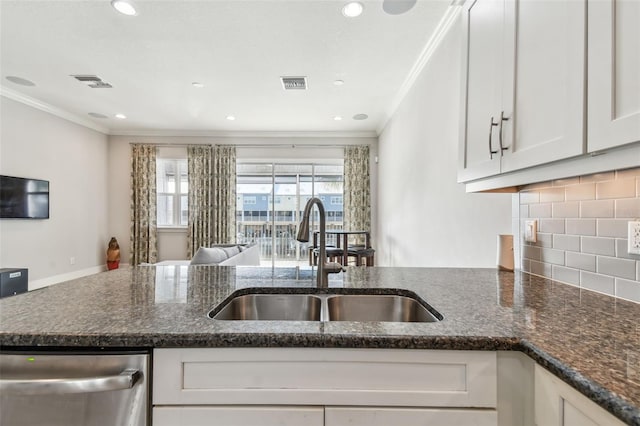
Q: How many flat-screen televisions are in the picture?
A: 1